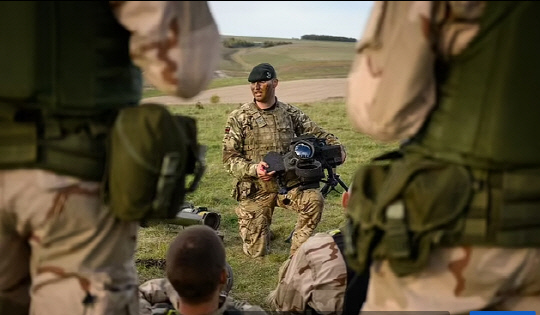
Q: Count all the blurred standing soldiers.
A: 2